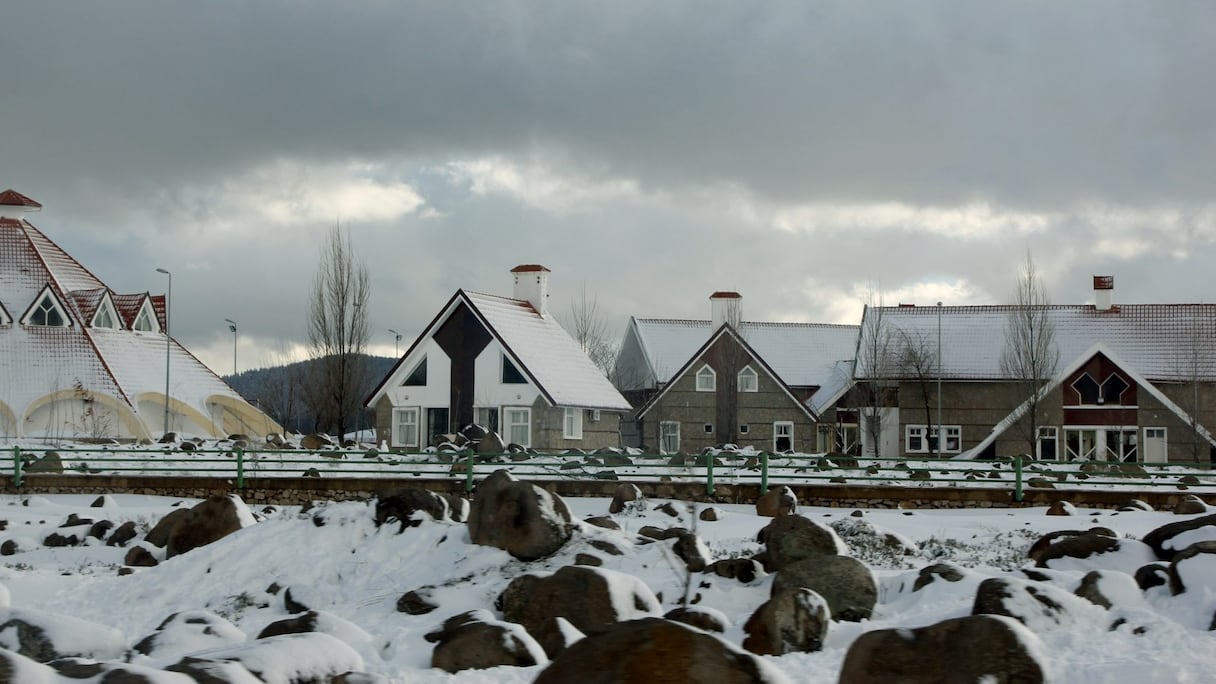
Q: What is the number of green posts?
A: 6